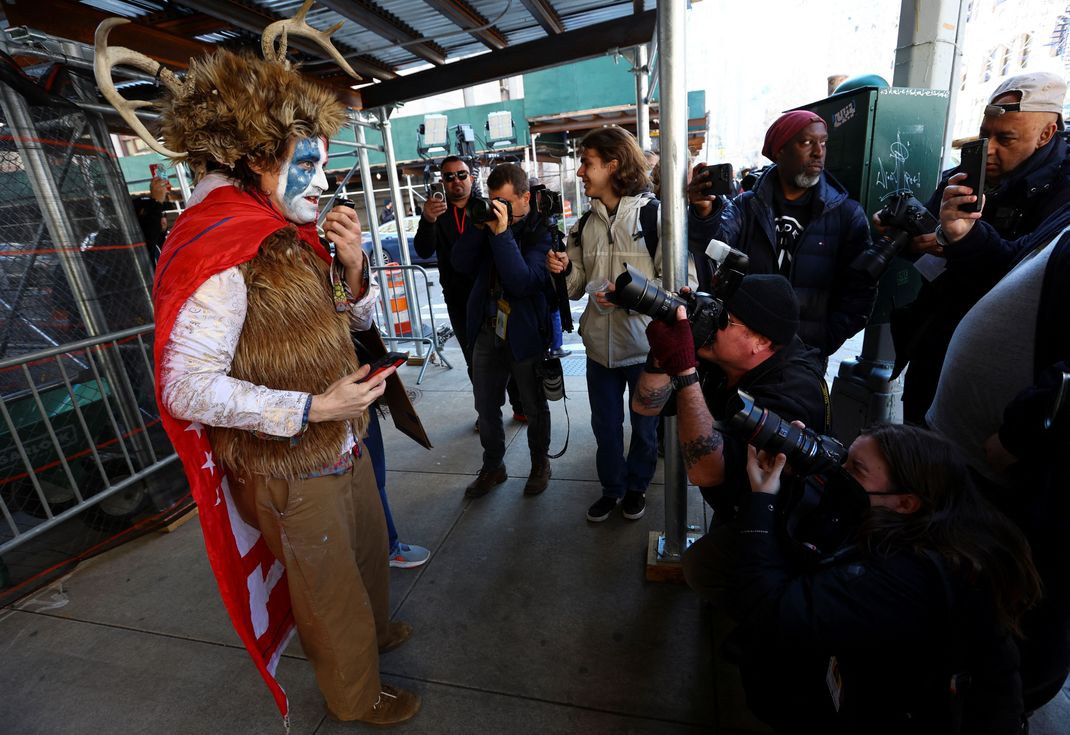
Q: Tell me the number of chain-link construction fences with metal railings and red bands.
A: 1